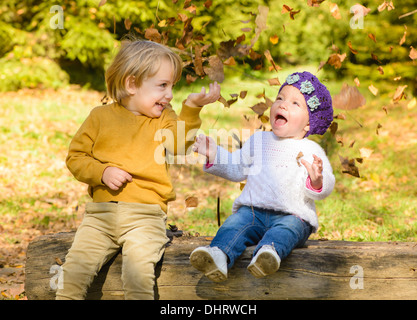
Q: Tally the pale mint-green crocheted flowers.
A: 3